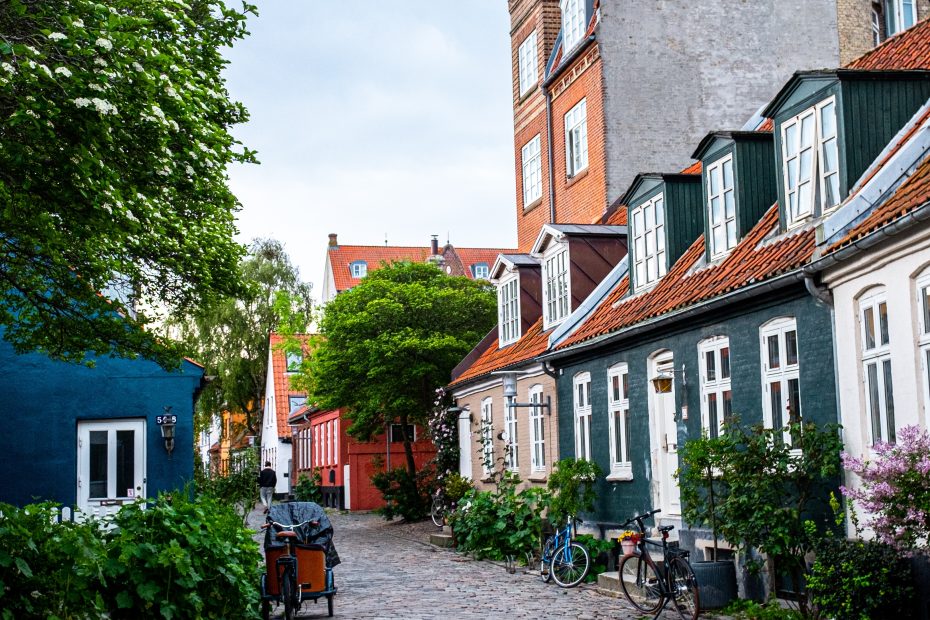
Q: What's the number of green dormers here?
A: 3